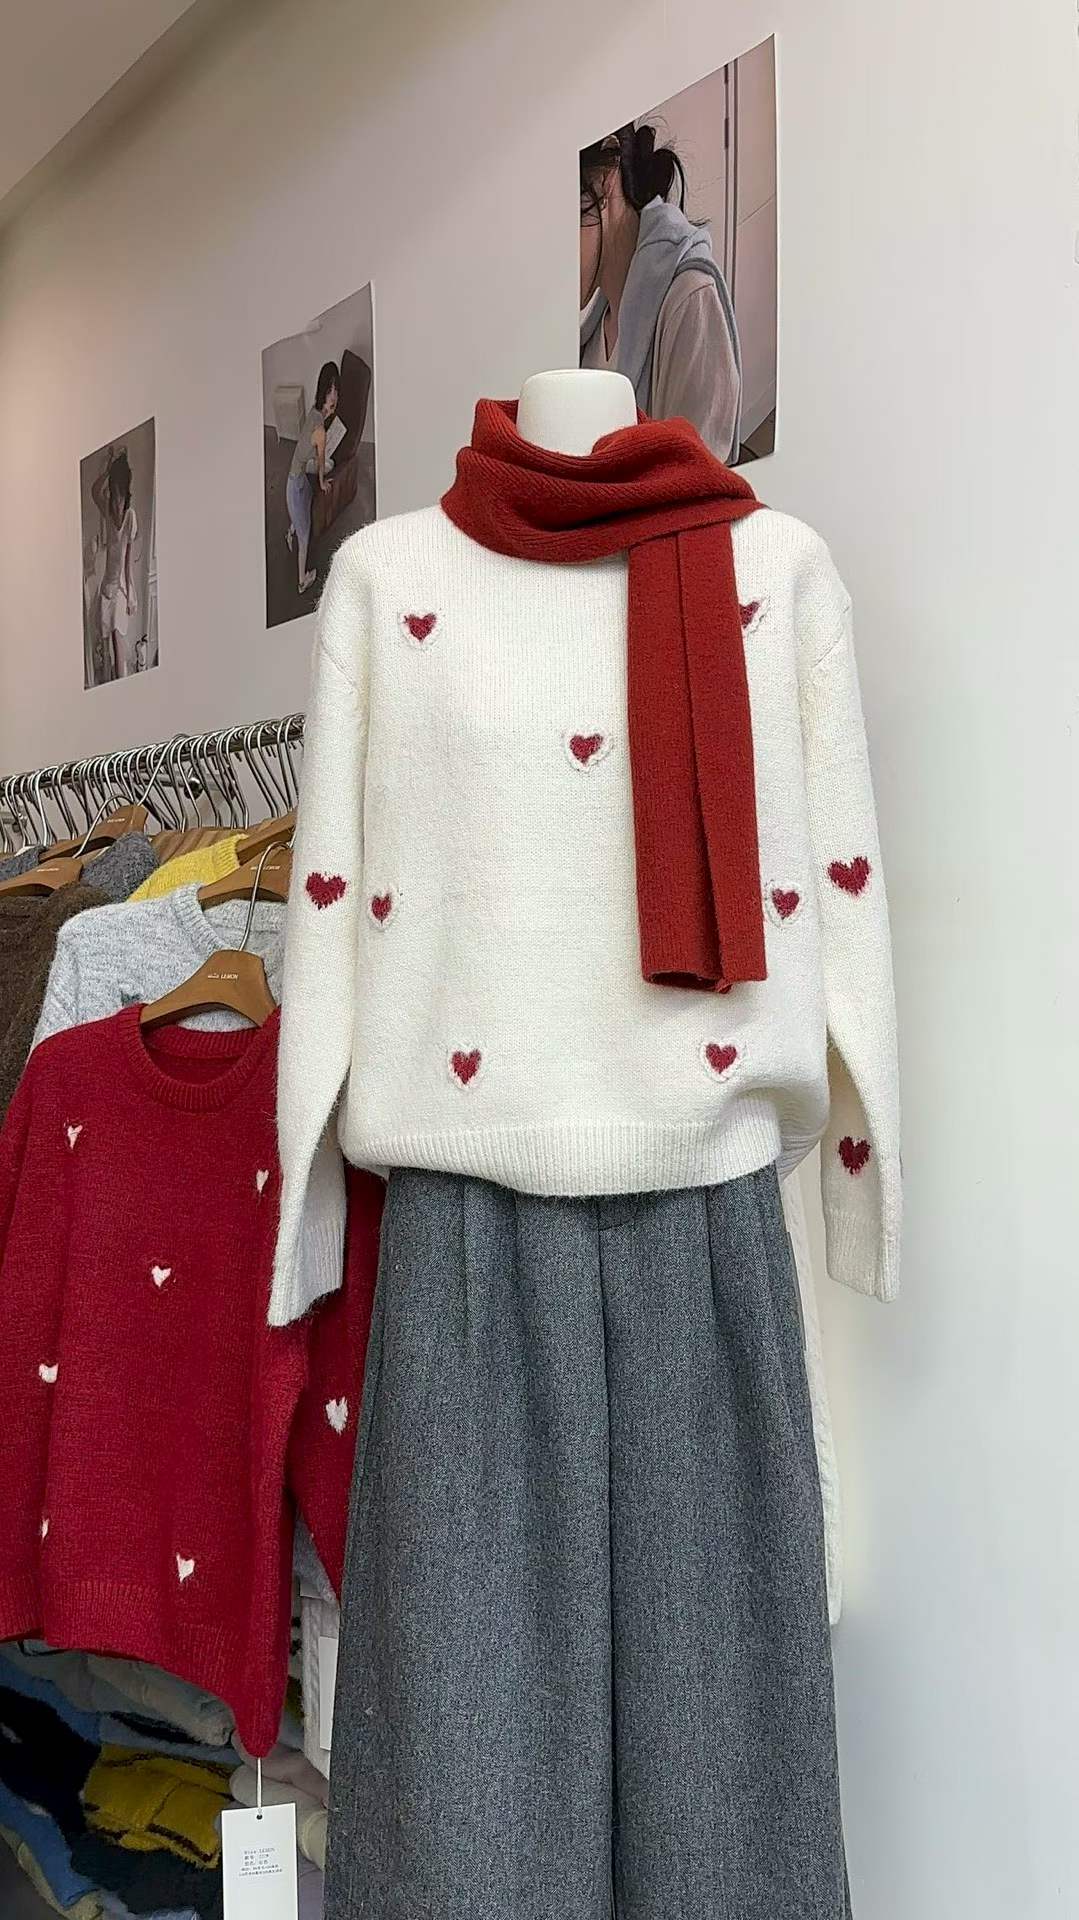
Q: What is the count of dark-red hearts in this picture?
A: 10